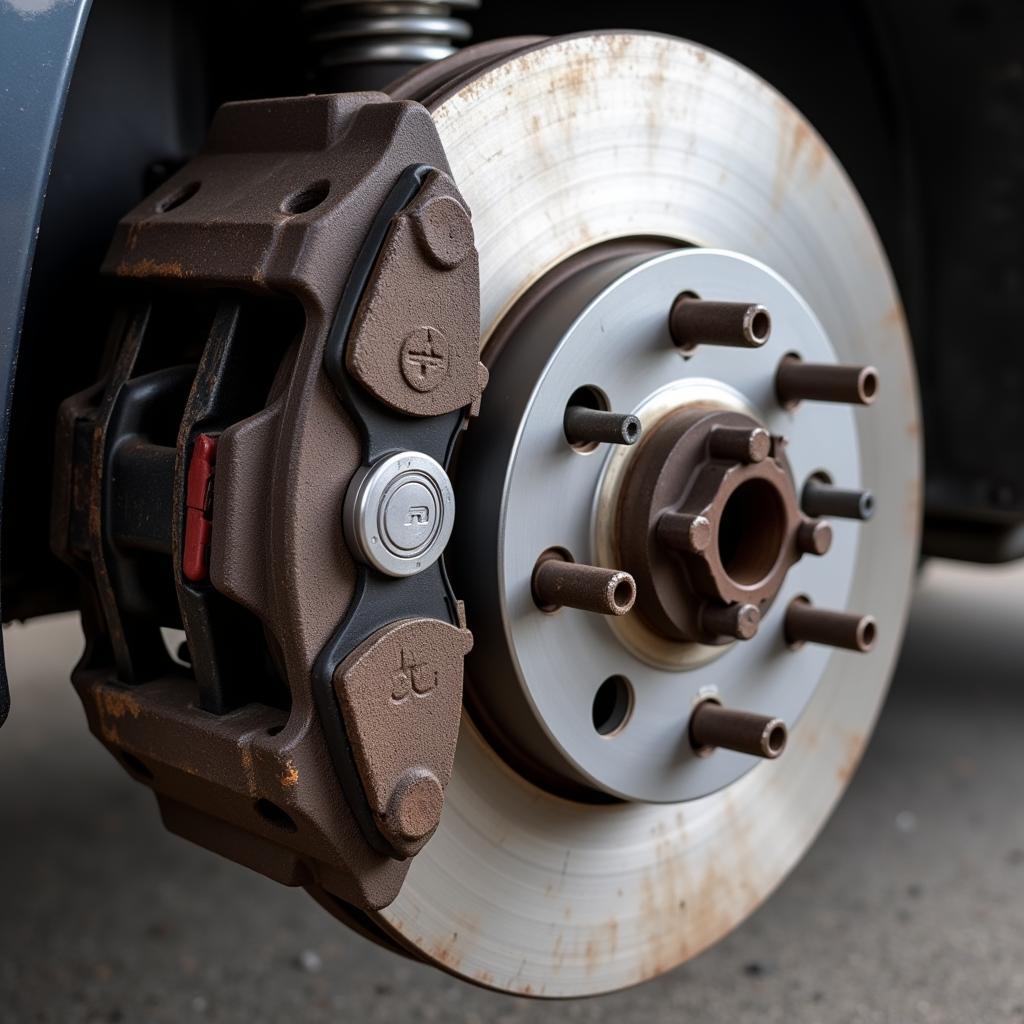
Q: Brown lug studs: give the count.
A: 5